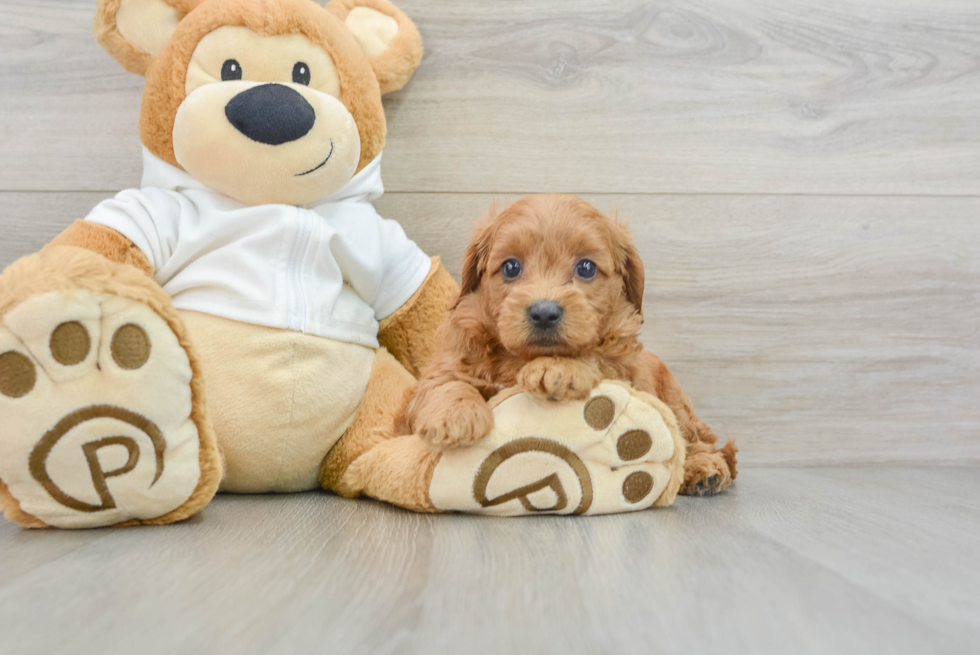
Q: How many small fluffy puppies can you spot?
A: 1